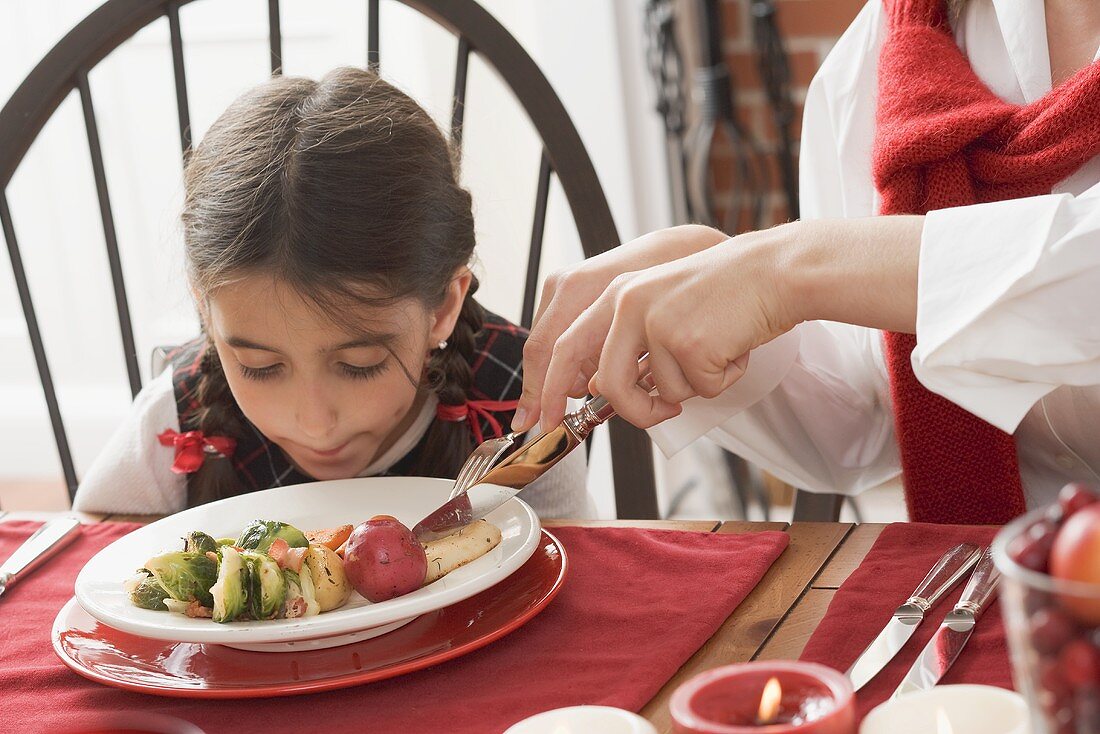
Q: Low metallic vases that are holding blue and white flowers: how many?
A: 0